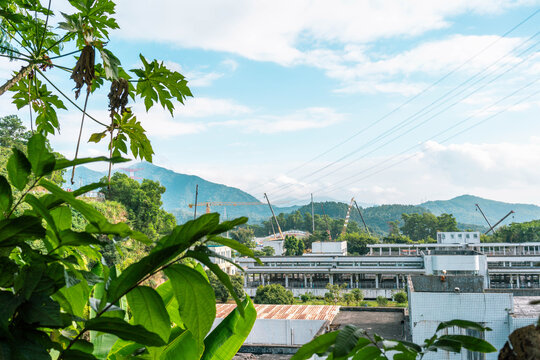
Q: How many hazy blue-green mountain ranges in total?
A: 2